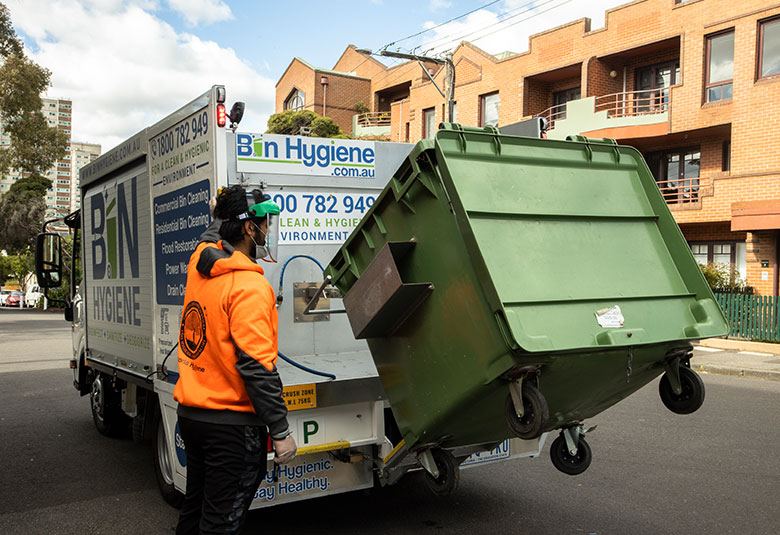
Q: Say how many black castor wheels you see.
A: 4